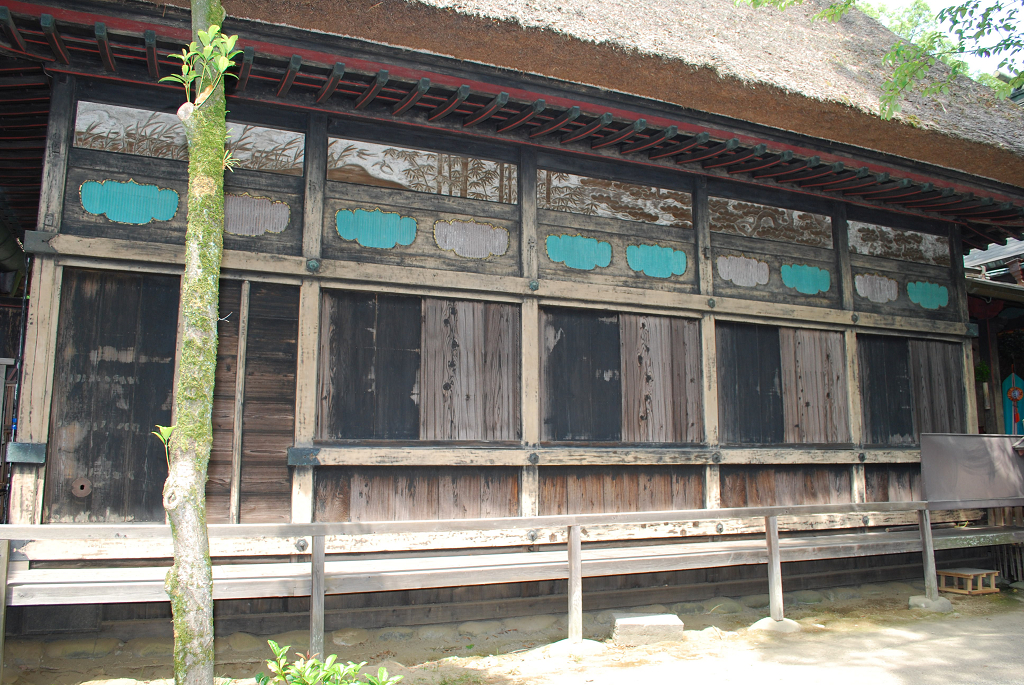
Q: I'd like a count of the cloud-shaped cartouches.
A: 10